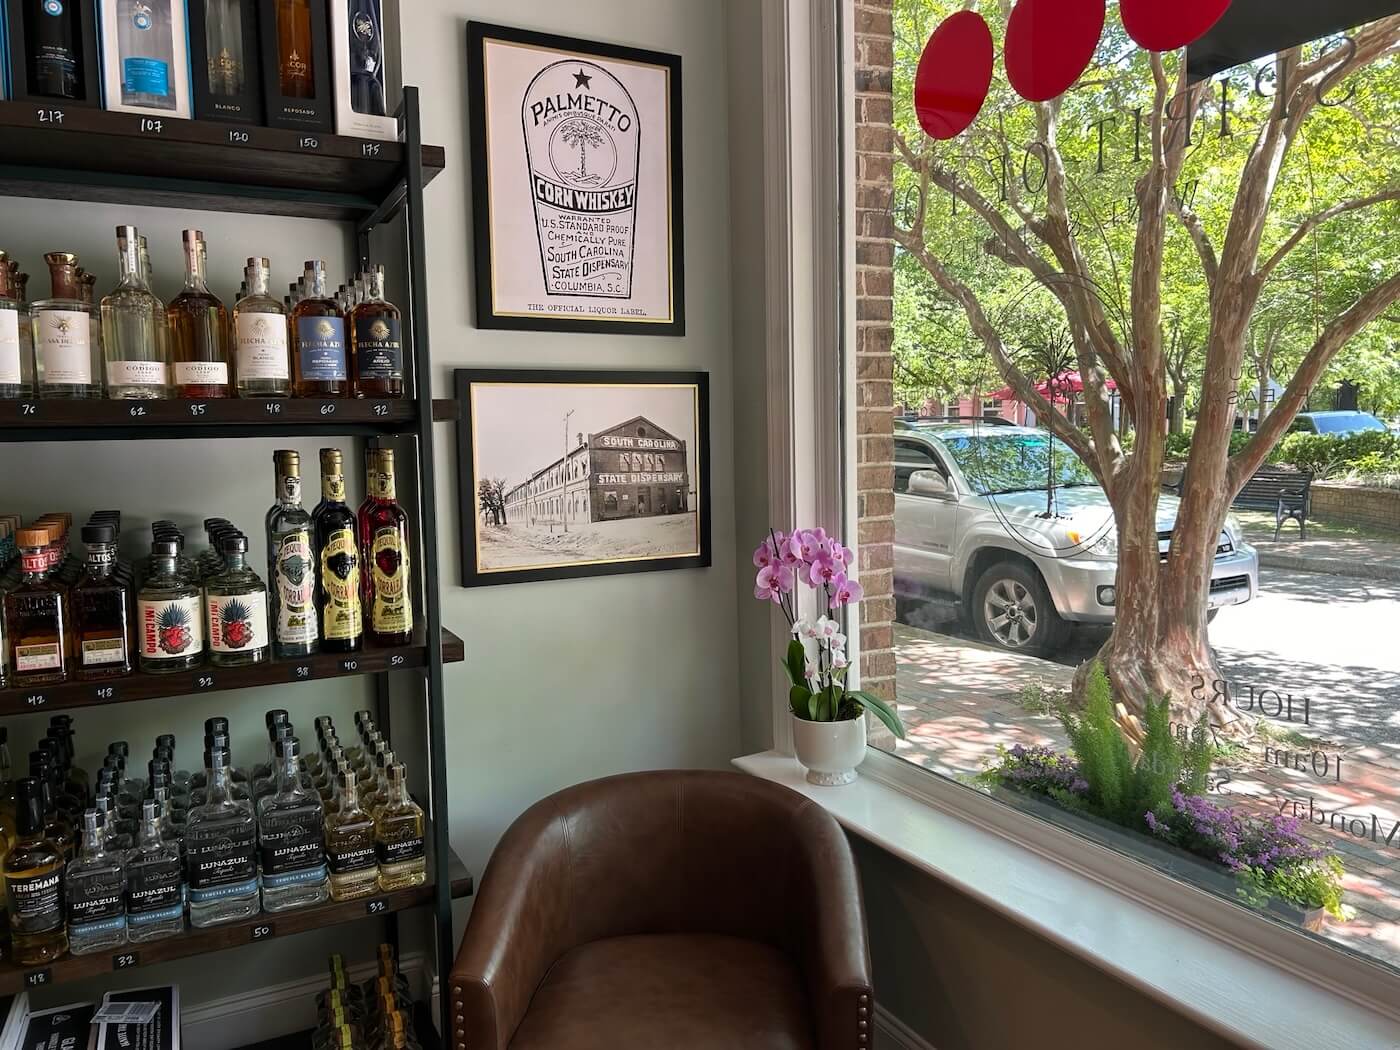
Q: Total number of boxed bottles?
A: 5